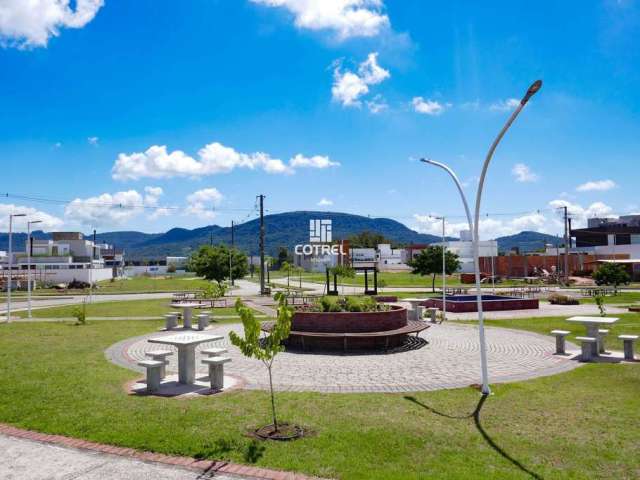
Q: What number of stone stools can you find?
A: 14